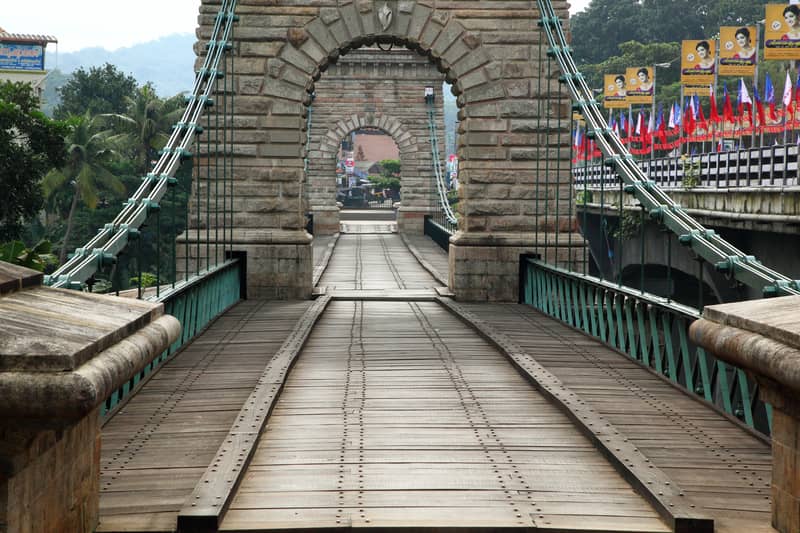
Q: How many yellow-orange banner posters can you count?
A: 5